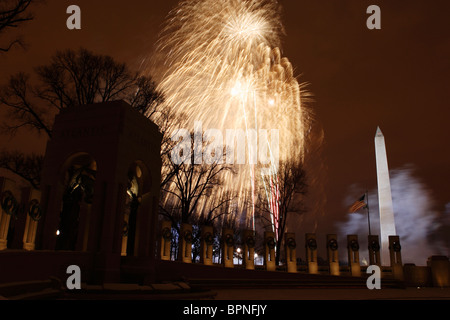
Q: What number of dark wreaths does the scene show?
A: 14